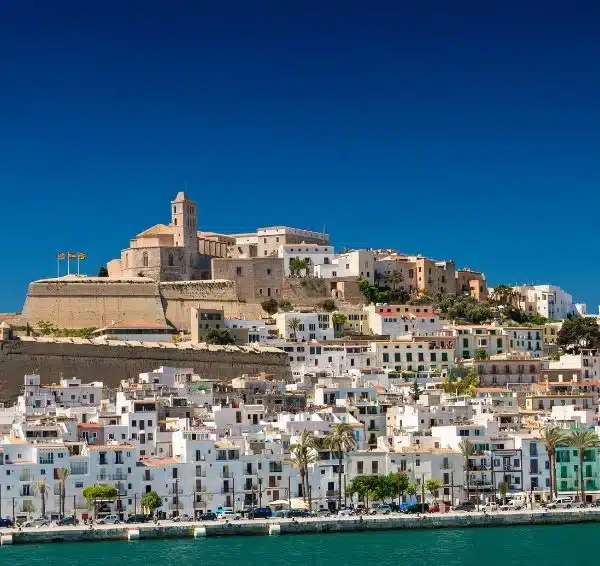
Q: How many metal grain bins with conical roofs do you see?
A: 0